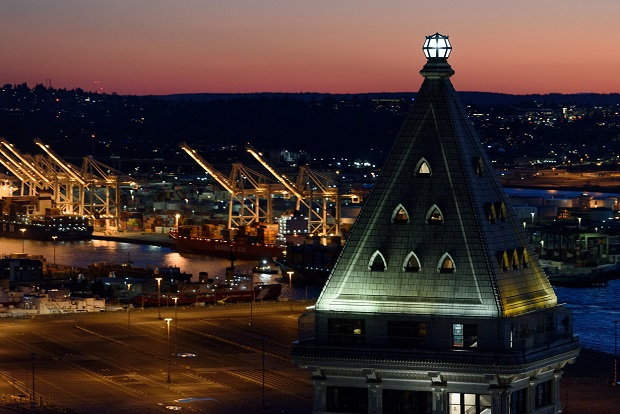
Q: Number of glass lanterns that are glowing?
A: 1